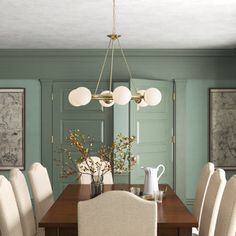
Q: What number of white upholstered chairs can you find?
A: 8